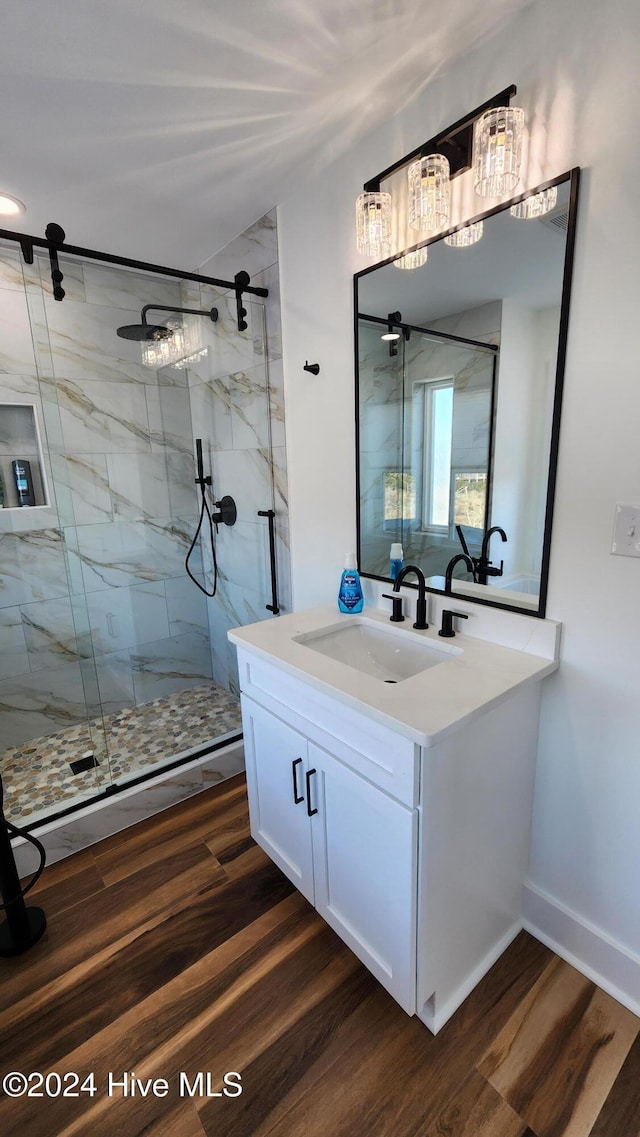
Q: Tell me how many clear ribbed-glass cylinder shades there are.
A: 3